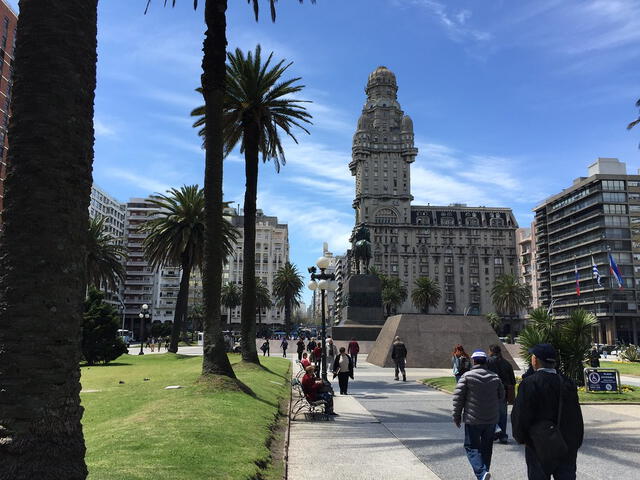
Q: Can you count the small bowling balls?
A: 0